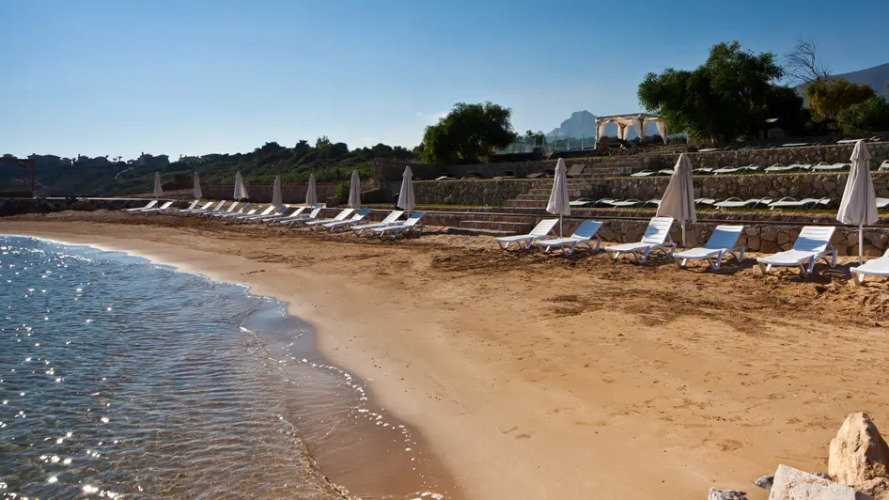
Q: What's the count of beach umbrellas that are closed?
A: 10